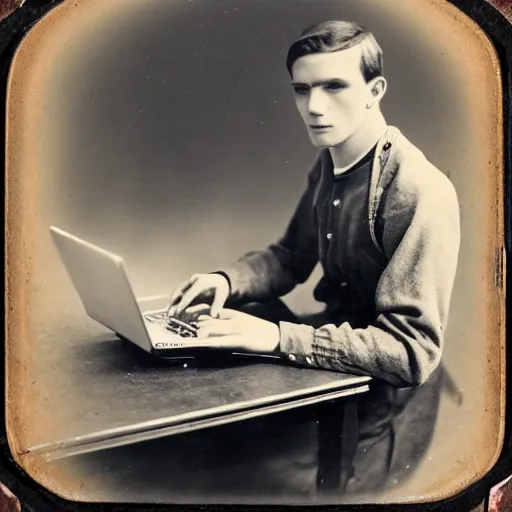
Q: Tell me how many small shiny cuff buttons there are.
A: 2